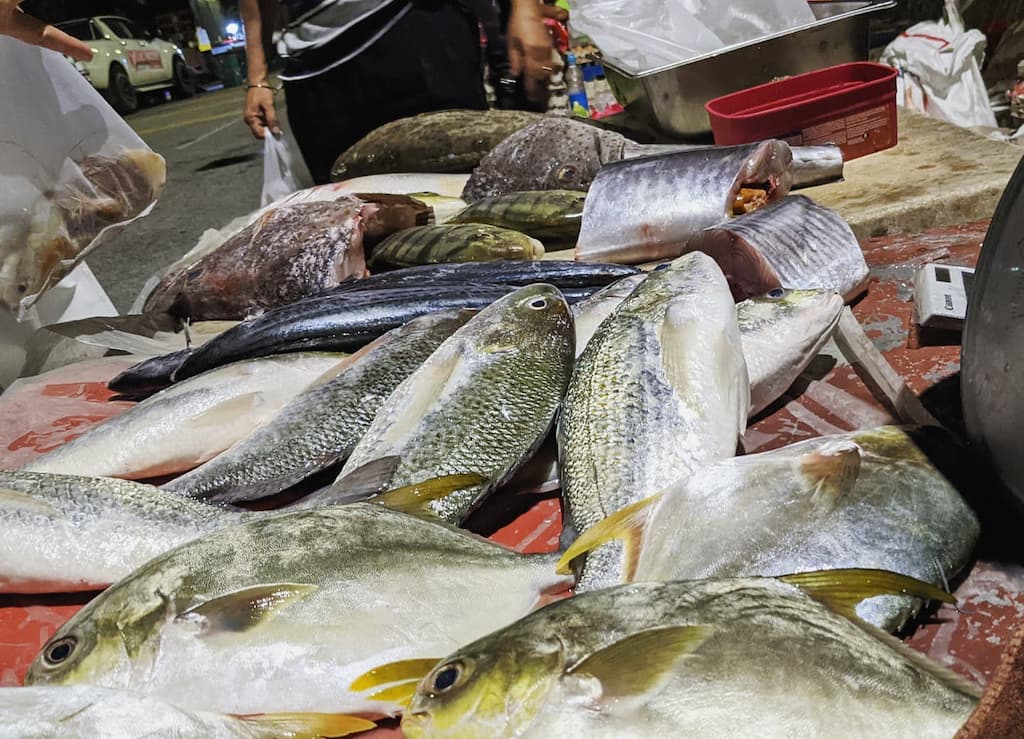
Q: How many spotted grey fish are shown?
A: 1